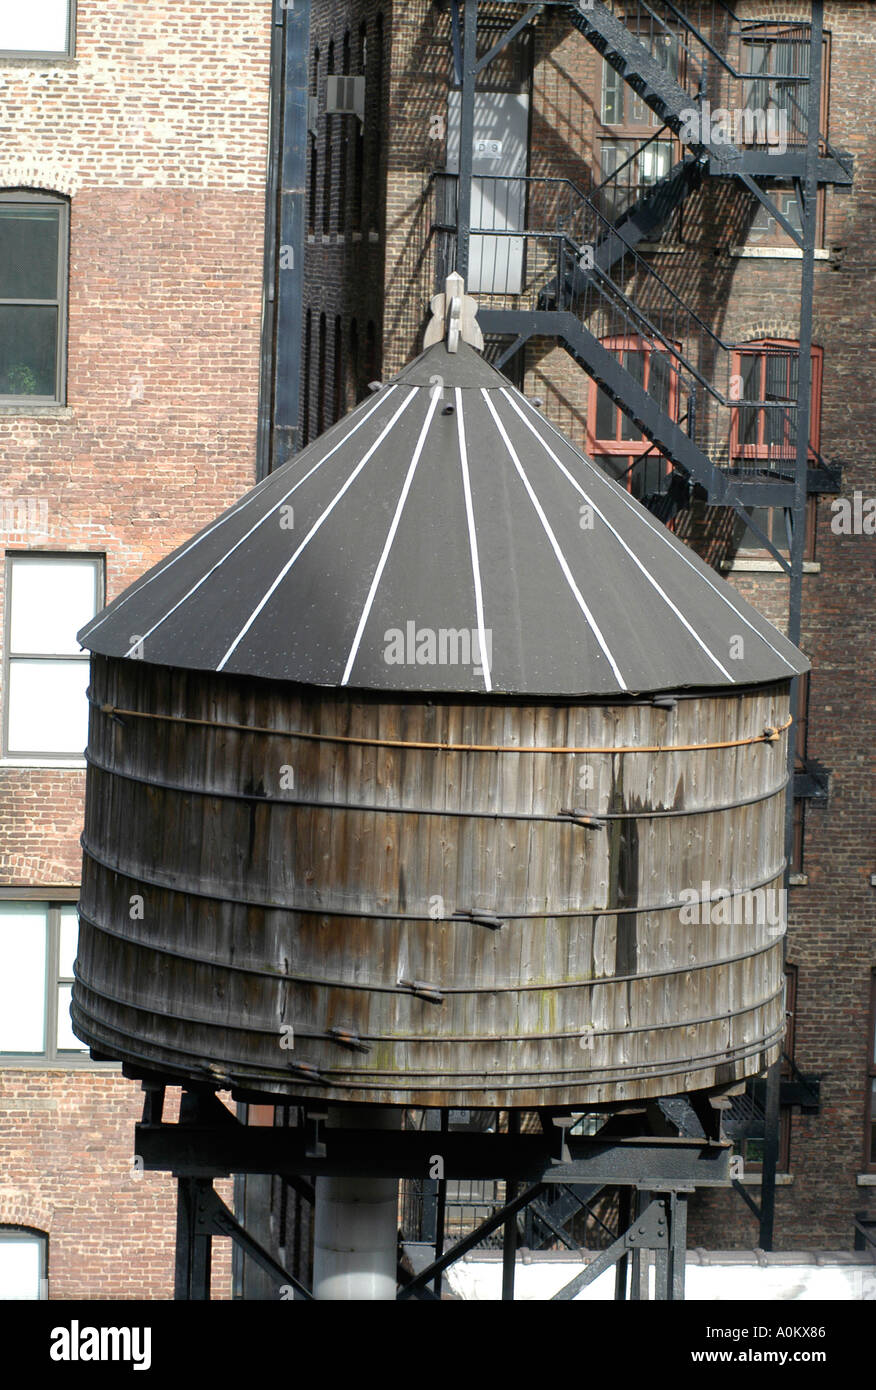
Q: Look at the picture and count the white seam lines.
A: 8